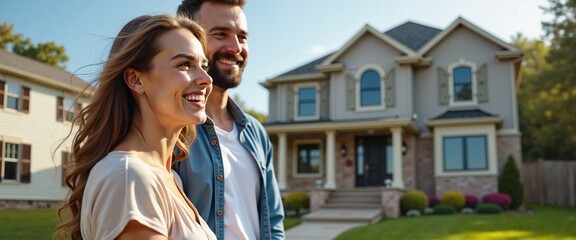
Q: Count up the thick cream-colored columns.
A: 3